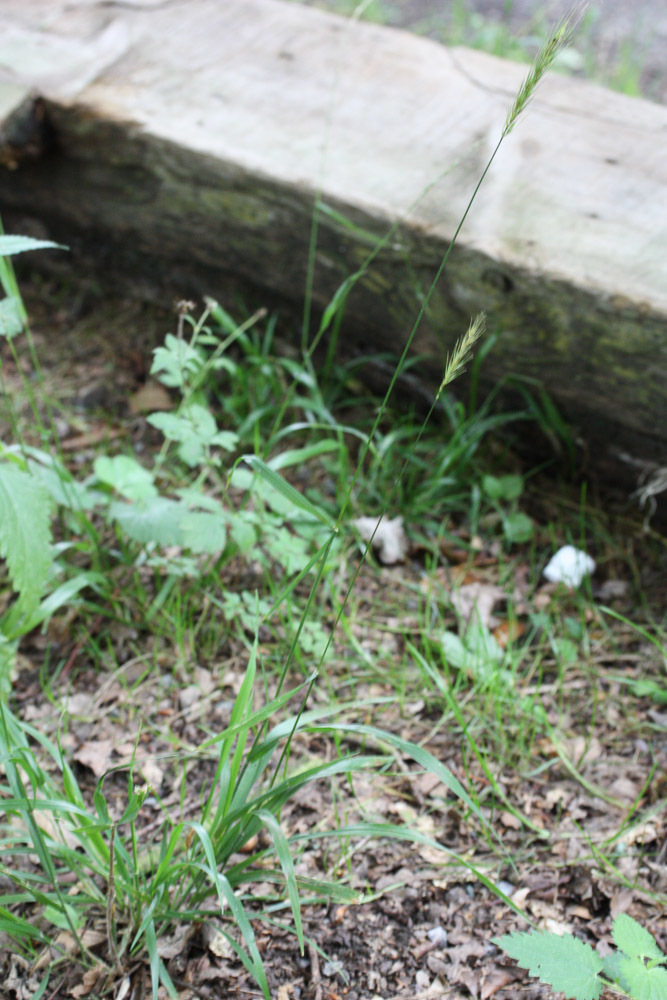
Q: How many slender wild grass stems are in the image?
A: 2